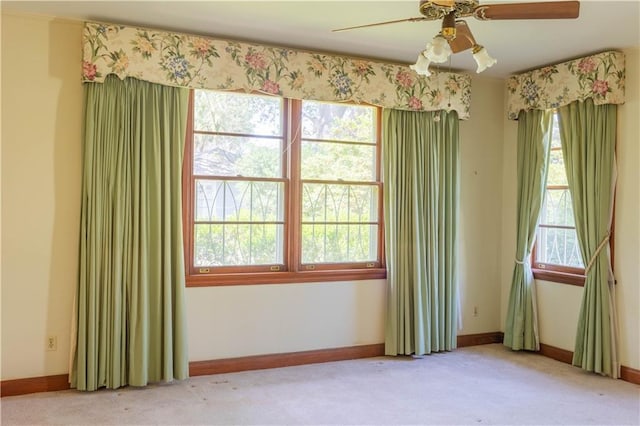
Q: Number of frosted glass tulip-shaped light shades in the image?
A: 3